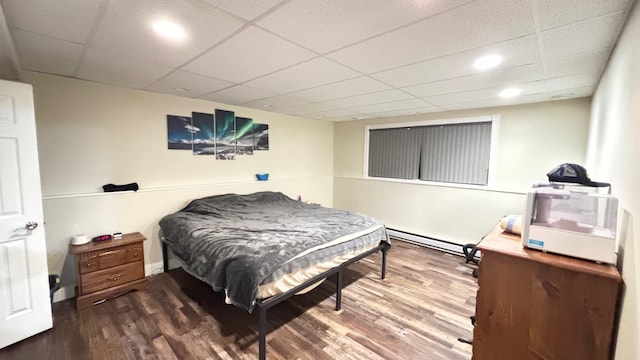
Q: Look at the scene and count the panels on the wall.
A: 5